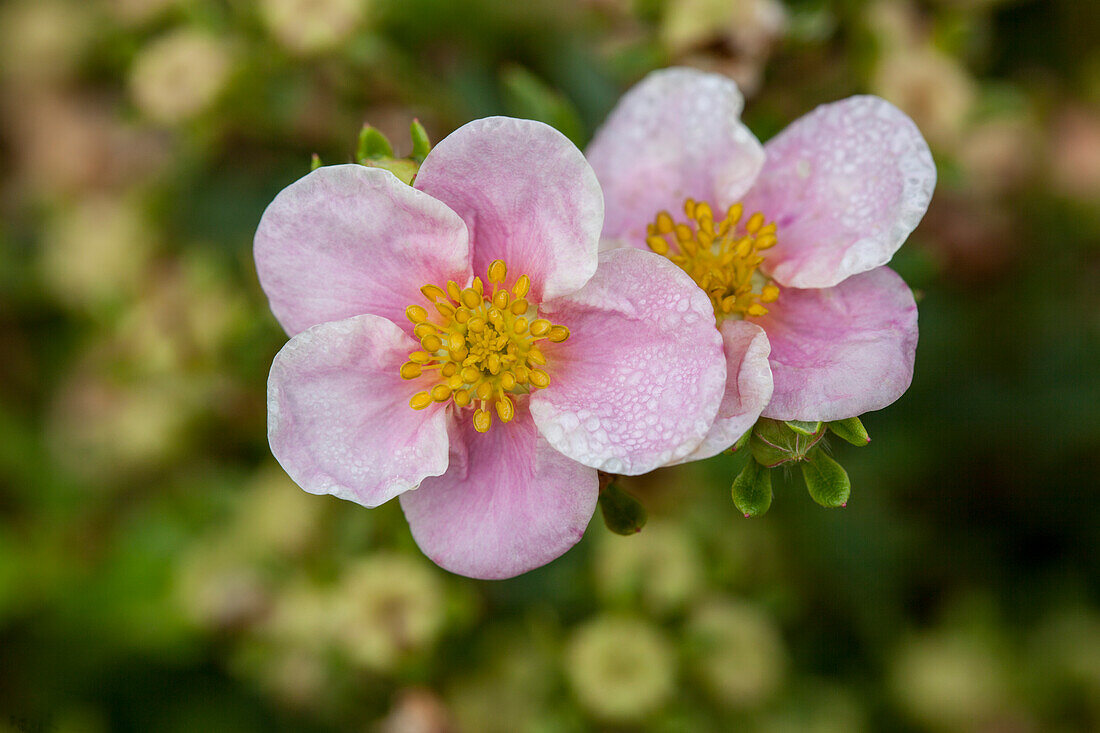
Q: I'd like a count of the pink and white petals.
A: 9